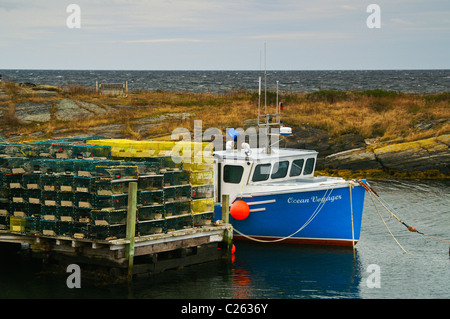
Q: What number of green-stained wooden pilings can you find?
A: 2